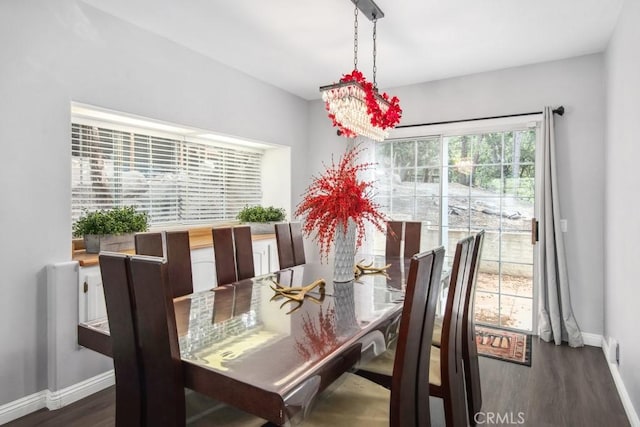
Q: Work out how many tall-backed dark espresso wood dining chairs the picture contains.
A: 8